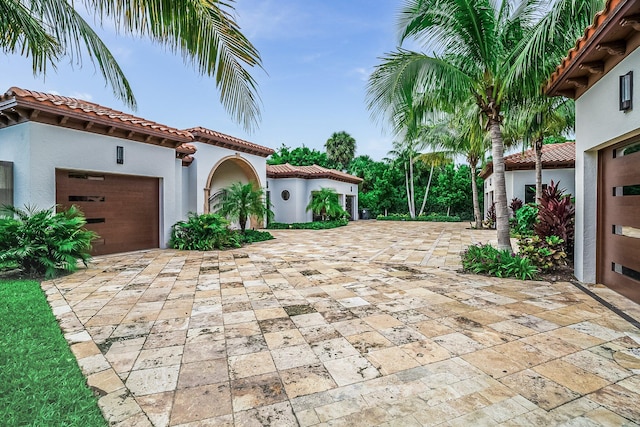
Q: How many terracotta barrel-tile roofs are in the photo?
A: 5